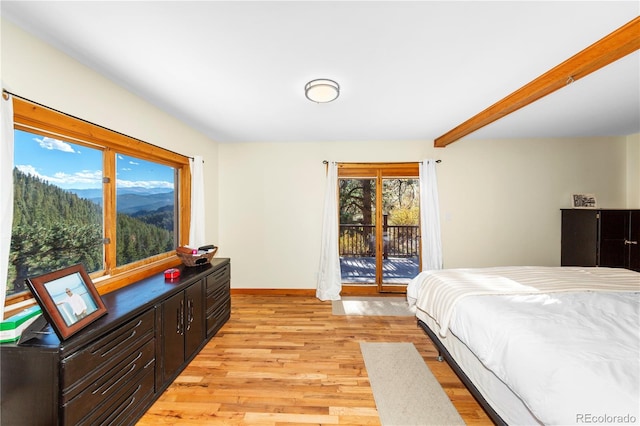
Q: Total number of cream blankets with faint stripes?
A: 1